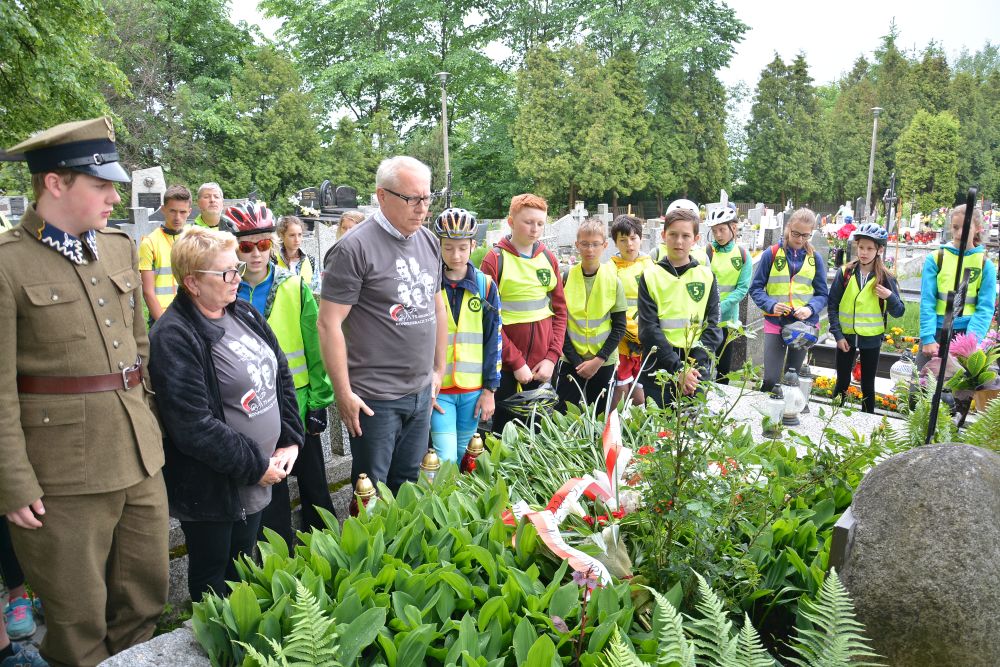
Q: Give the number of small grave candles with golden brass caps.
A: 3